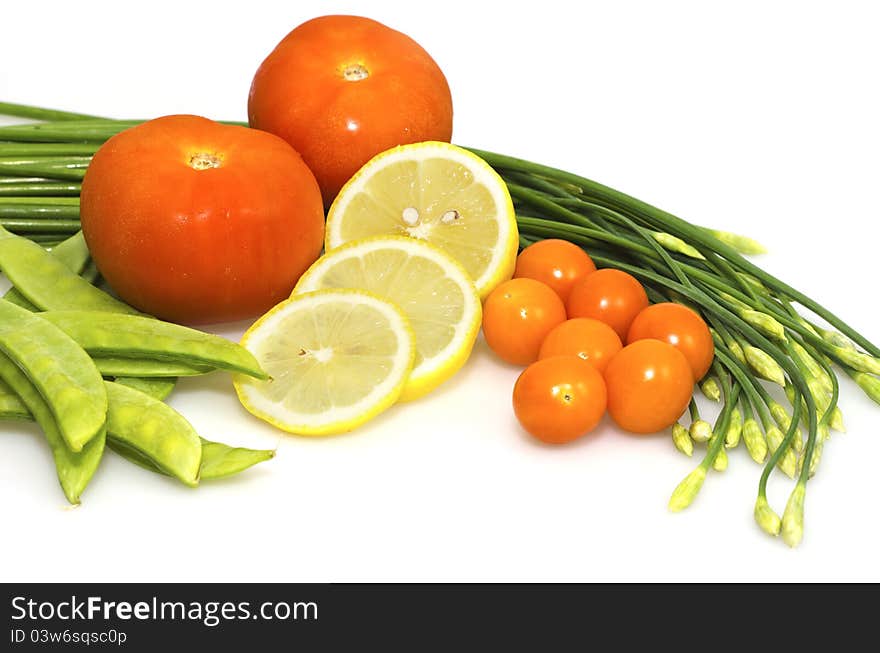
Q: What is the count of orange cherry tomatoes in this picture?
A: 7